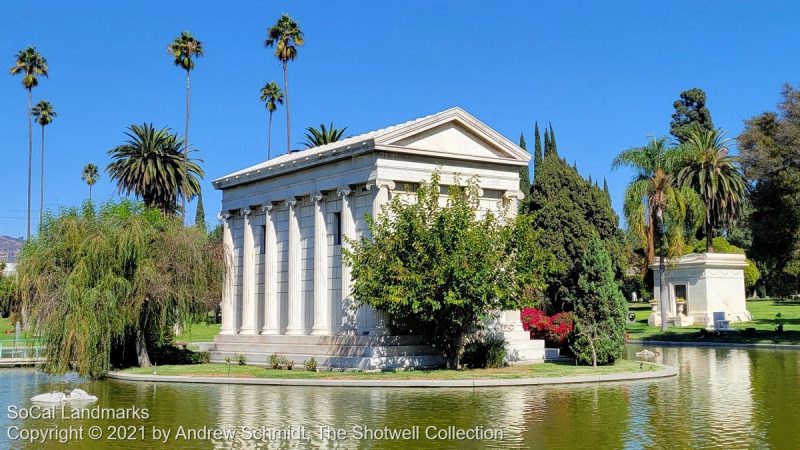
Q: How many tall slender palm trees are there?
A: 6